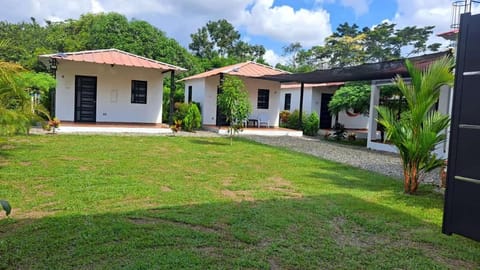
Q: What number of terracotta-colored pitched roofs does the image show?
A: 3